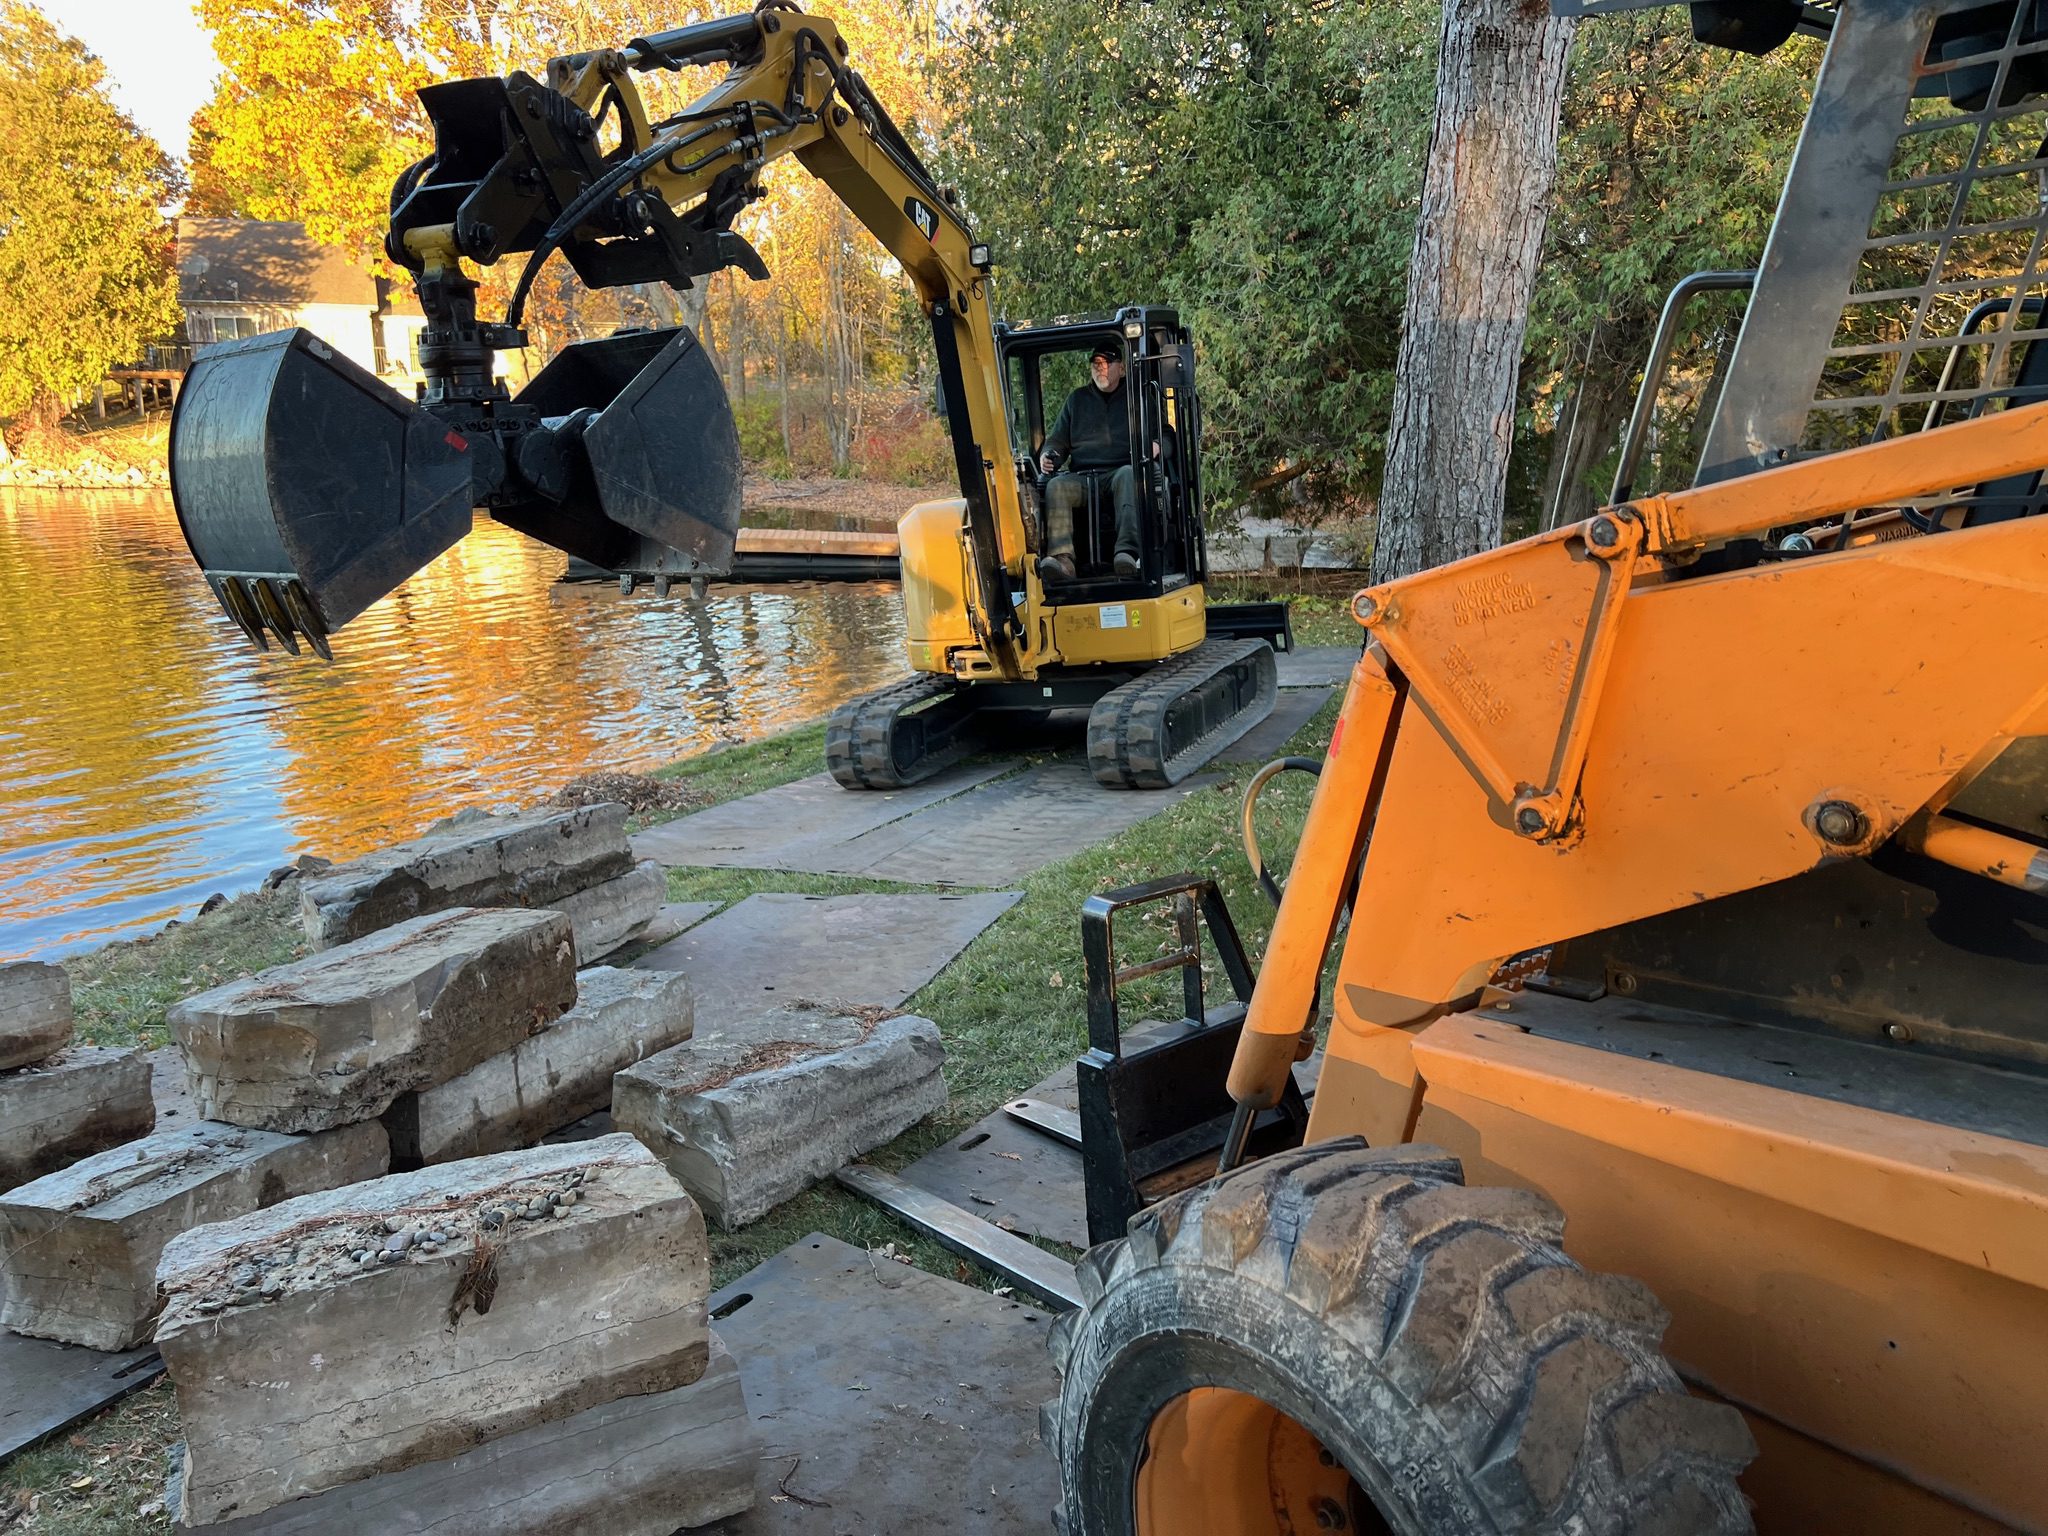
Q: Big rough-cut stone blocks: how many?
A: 10